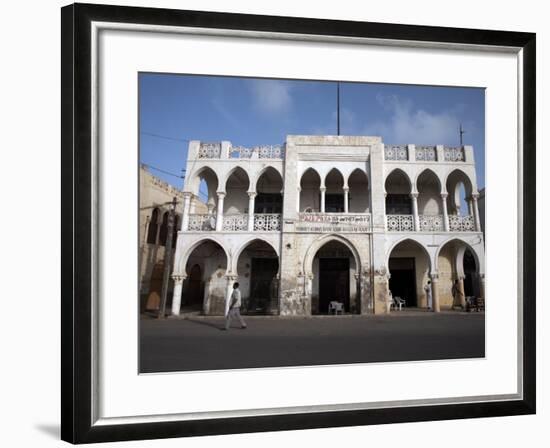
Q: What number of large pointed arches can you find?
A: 5